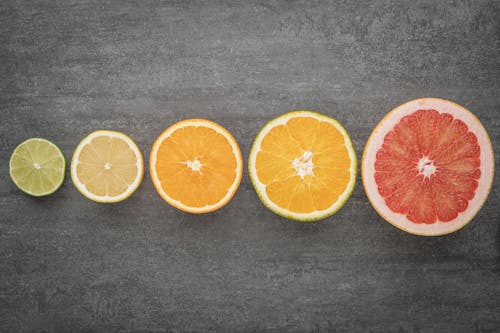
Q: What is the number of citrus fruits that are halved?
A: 5